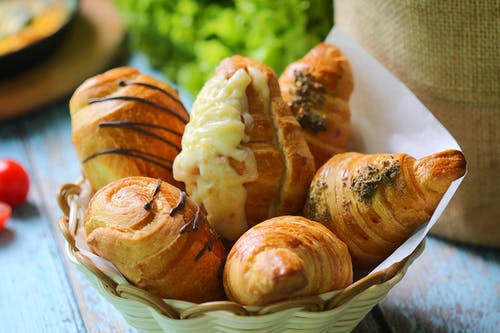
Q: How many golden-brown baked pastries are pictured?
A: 6